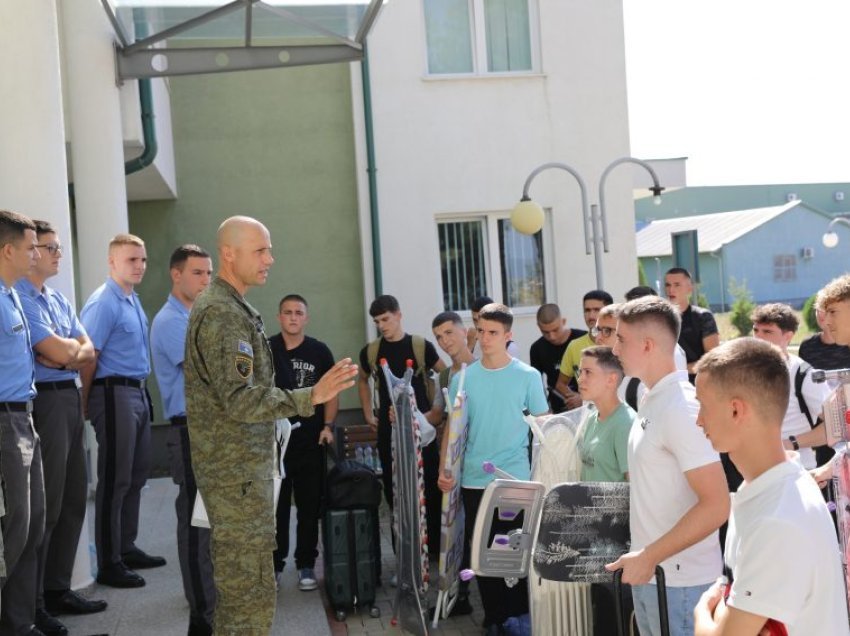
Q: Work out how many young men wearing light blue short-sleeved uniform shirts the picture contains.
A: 4